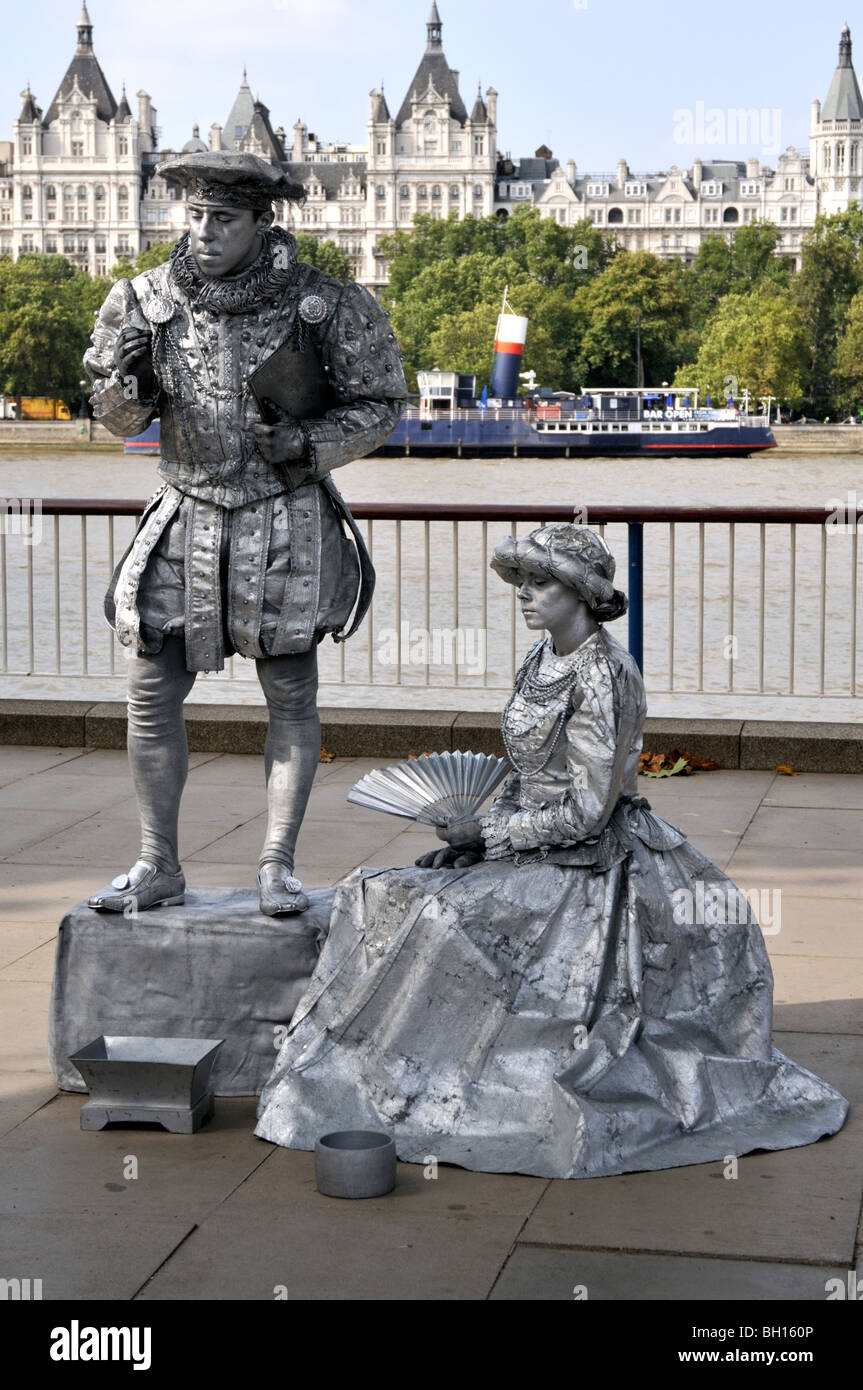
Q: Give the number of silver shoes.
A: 2